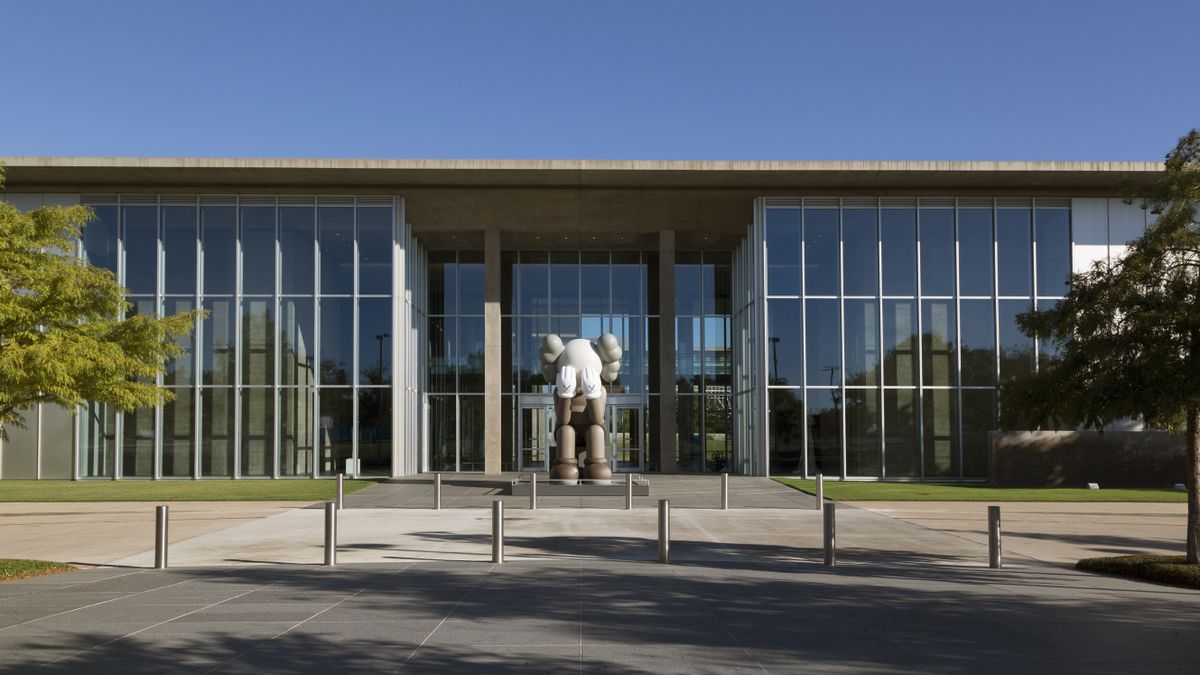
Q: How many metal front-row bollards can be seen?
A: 6